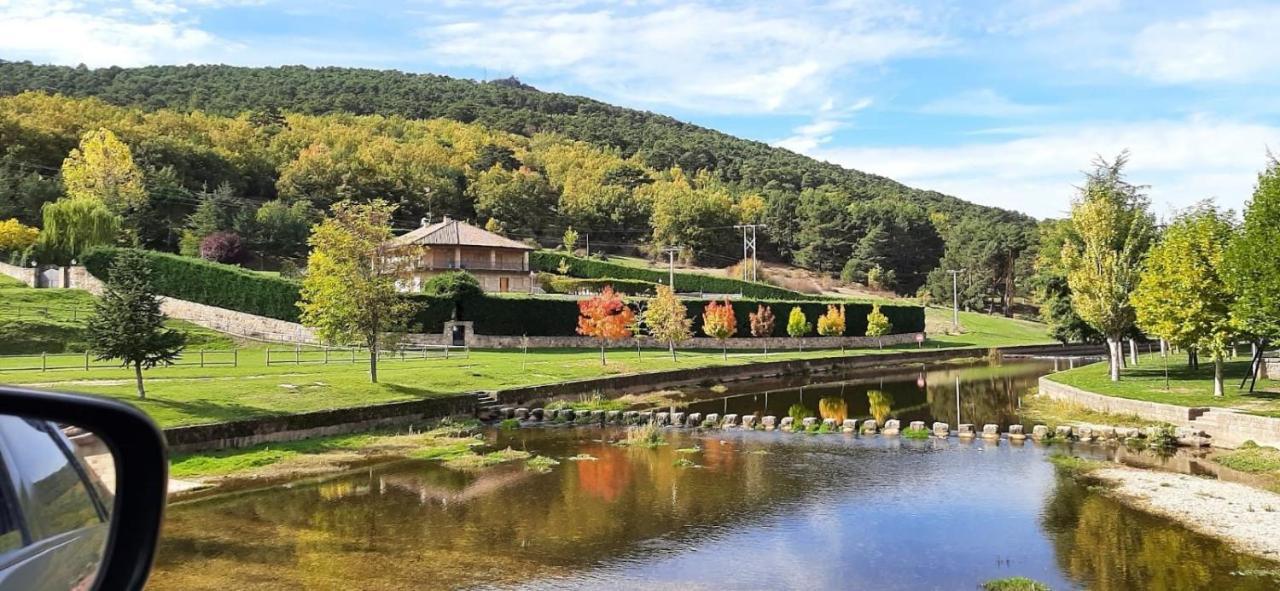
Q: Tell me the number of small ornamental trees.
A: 7